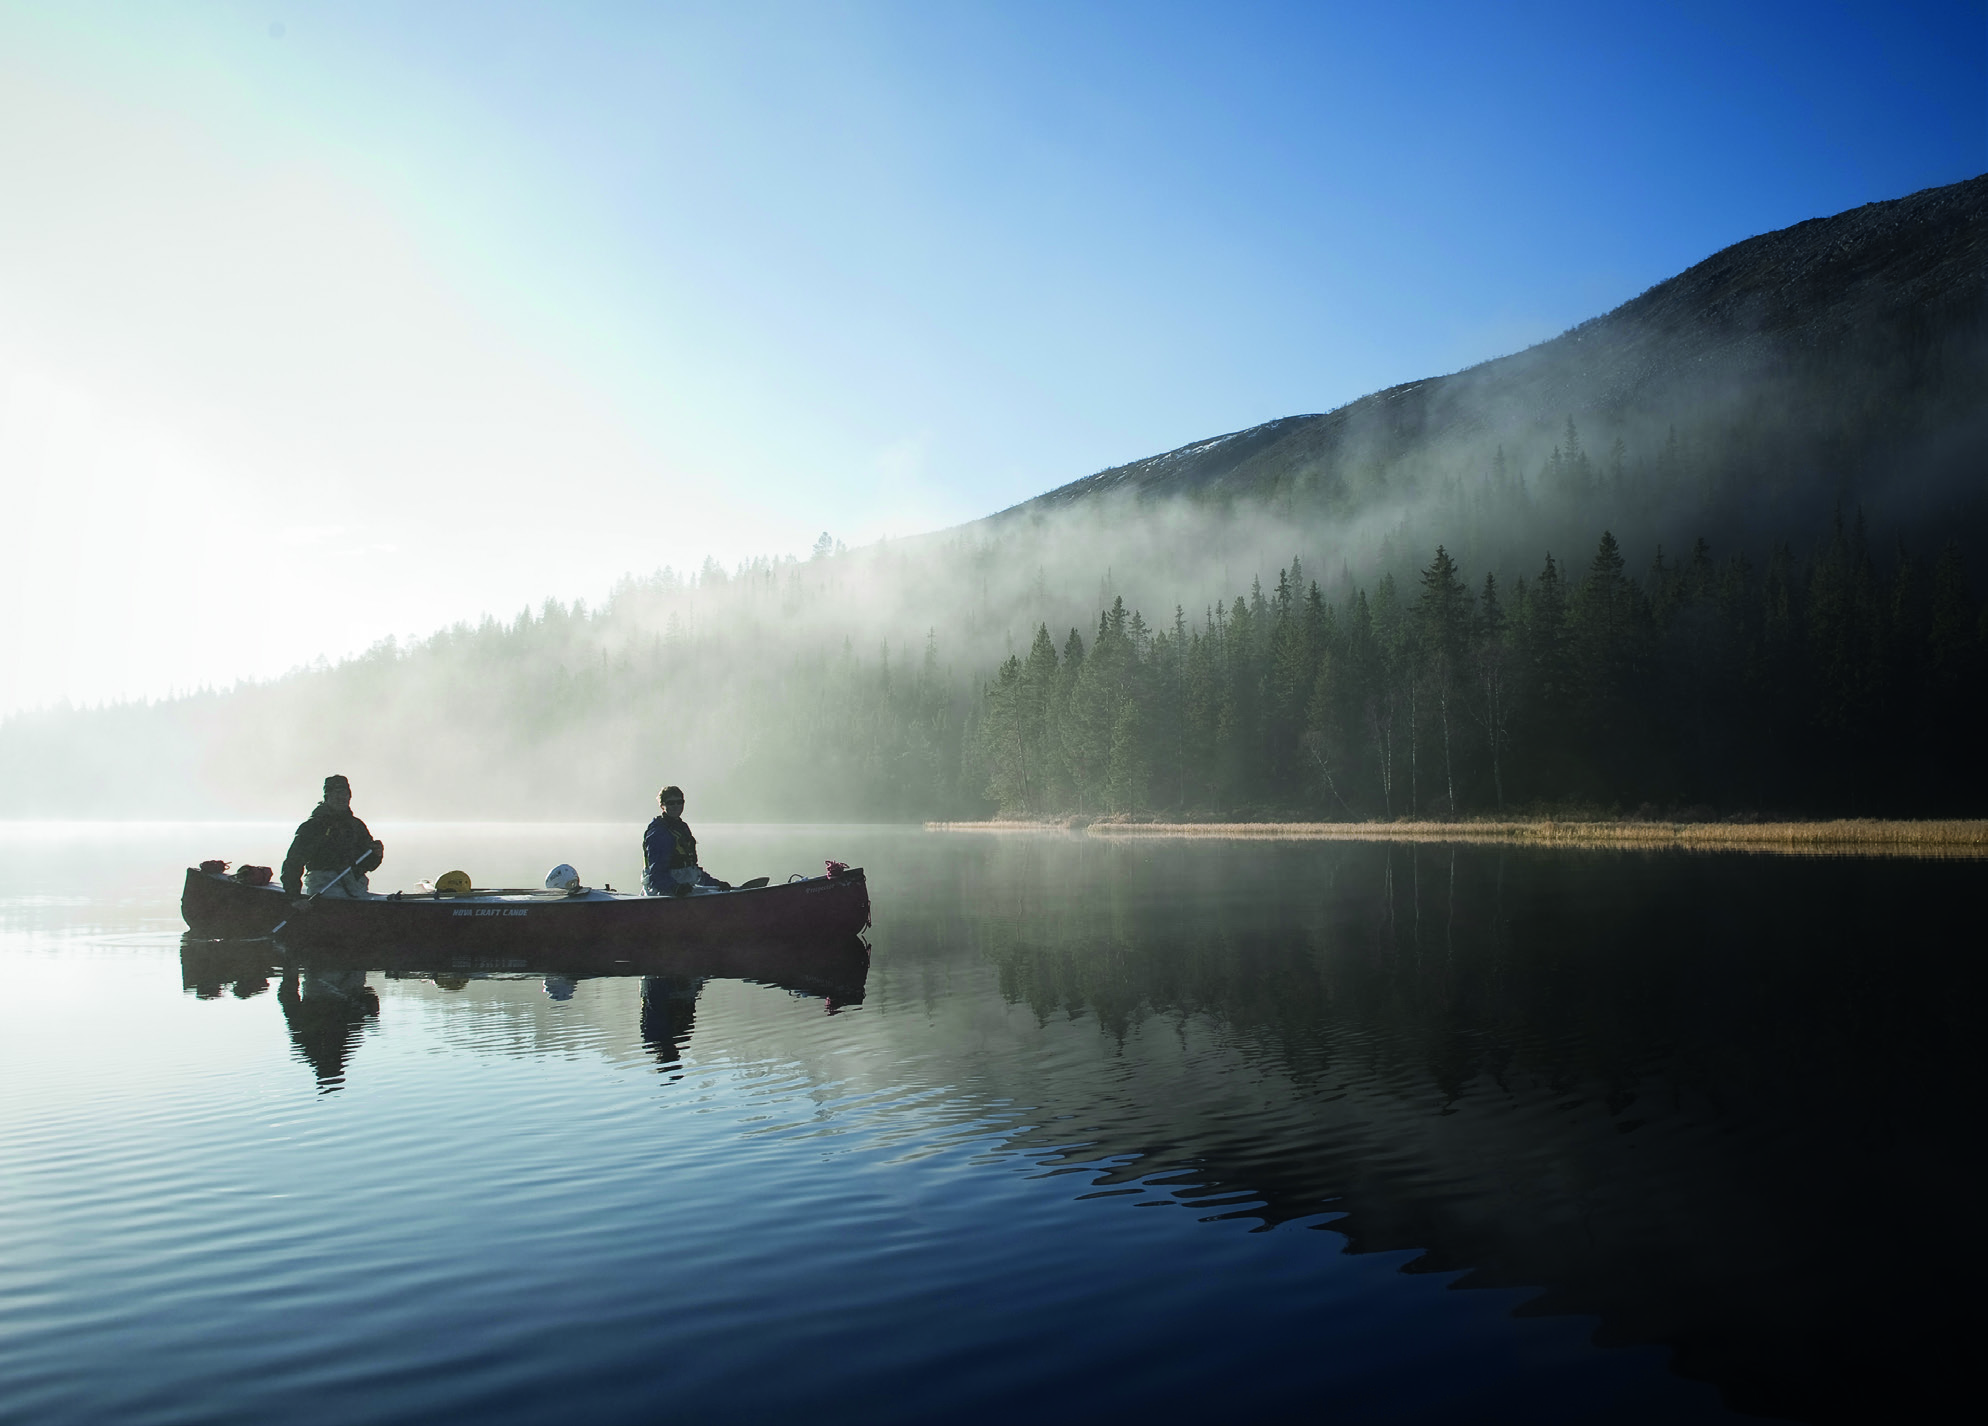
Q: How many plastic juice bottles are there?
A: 0